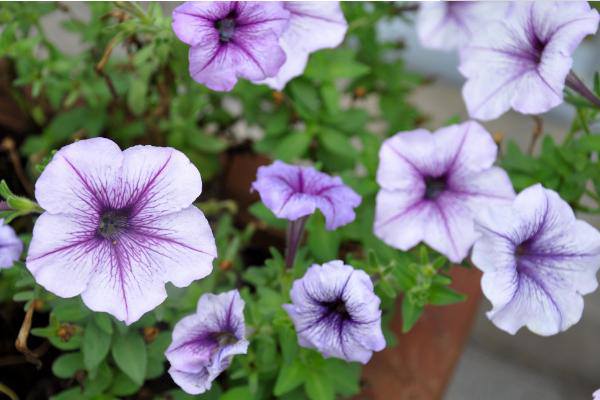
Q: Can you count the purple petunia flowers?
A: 11